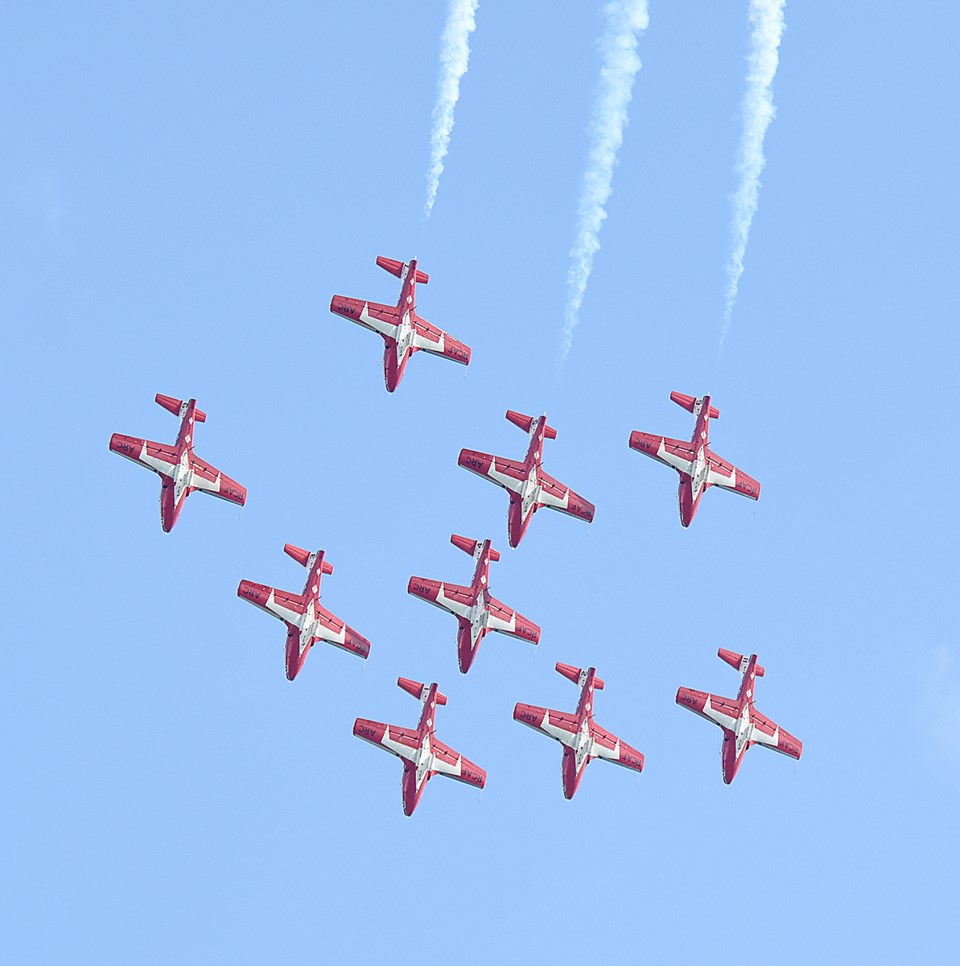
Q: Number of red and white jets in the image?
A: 9